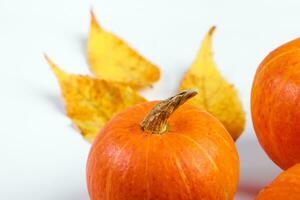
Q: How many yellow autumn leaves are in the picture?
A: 3